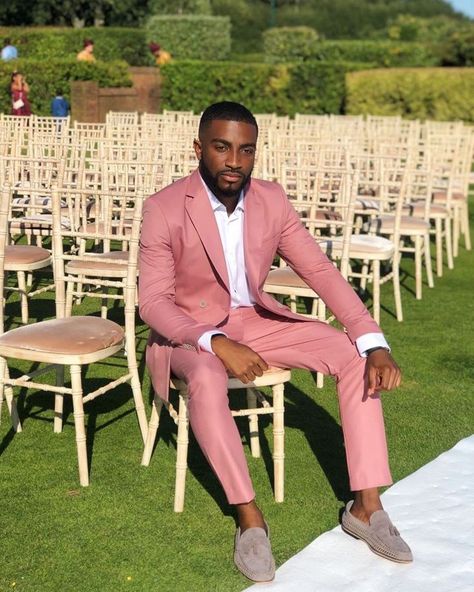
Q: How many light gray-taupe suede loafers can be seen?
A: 2